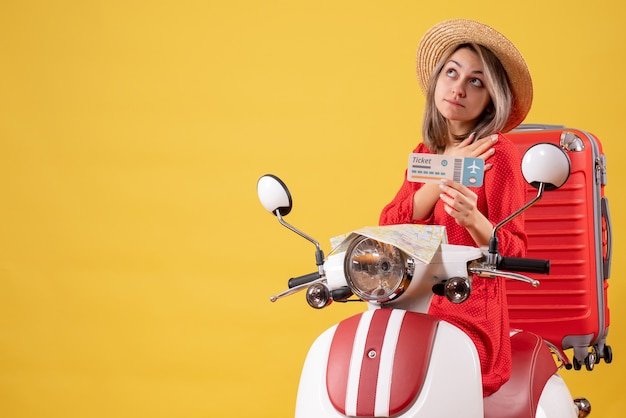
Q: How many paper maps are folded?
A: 1